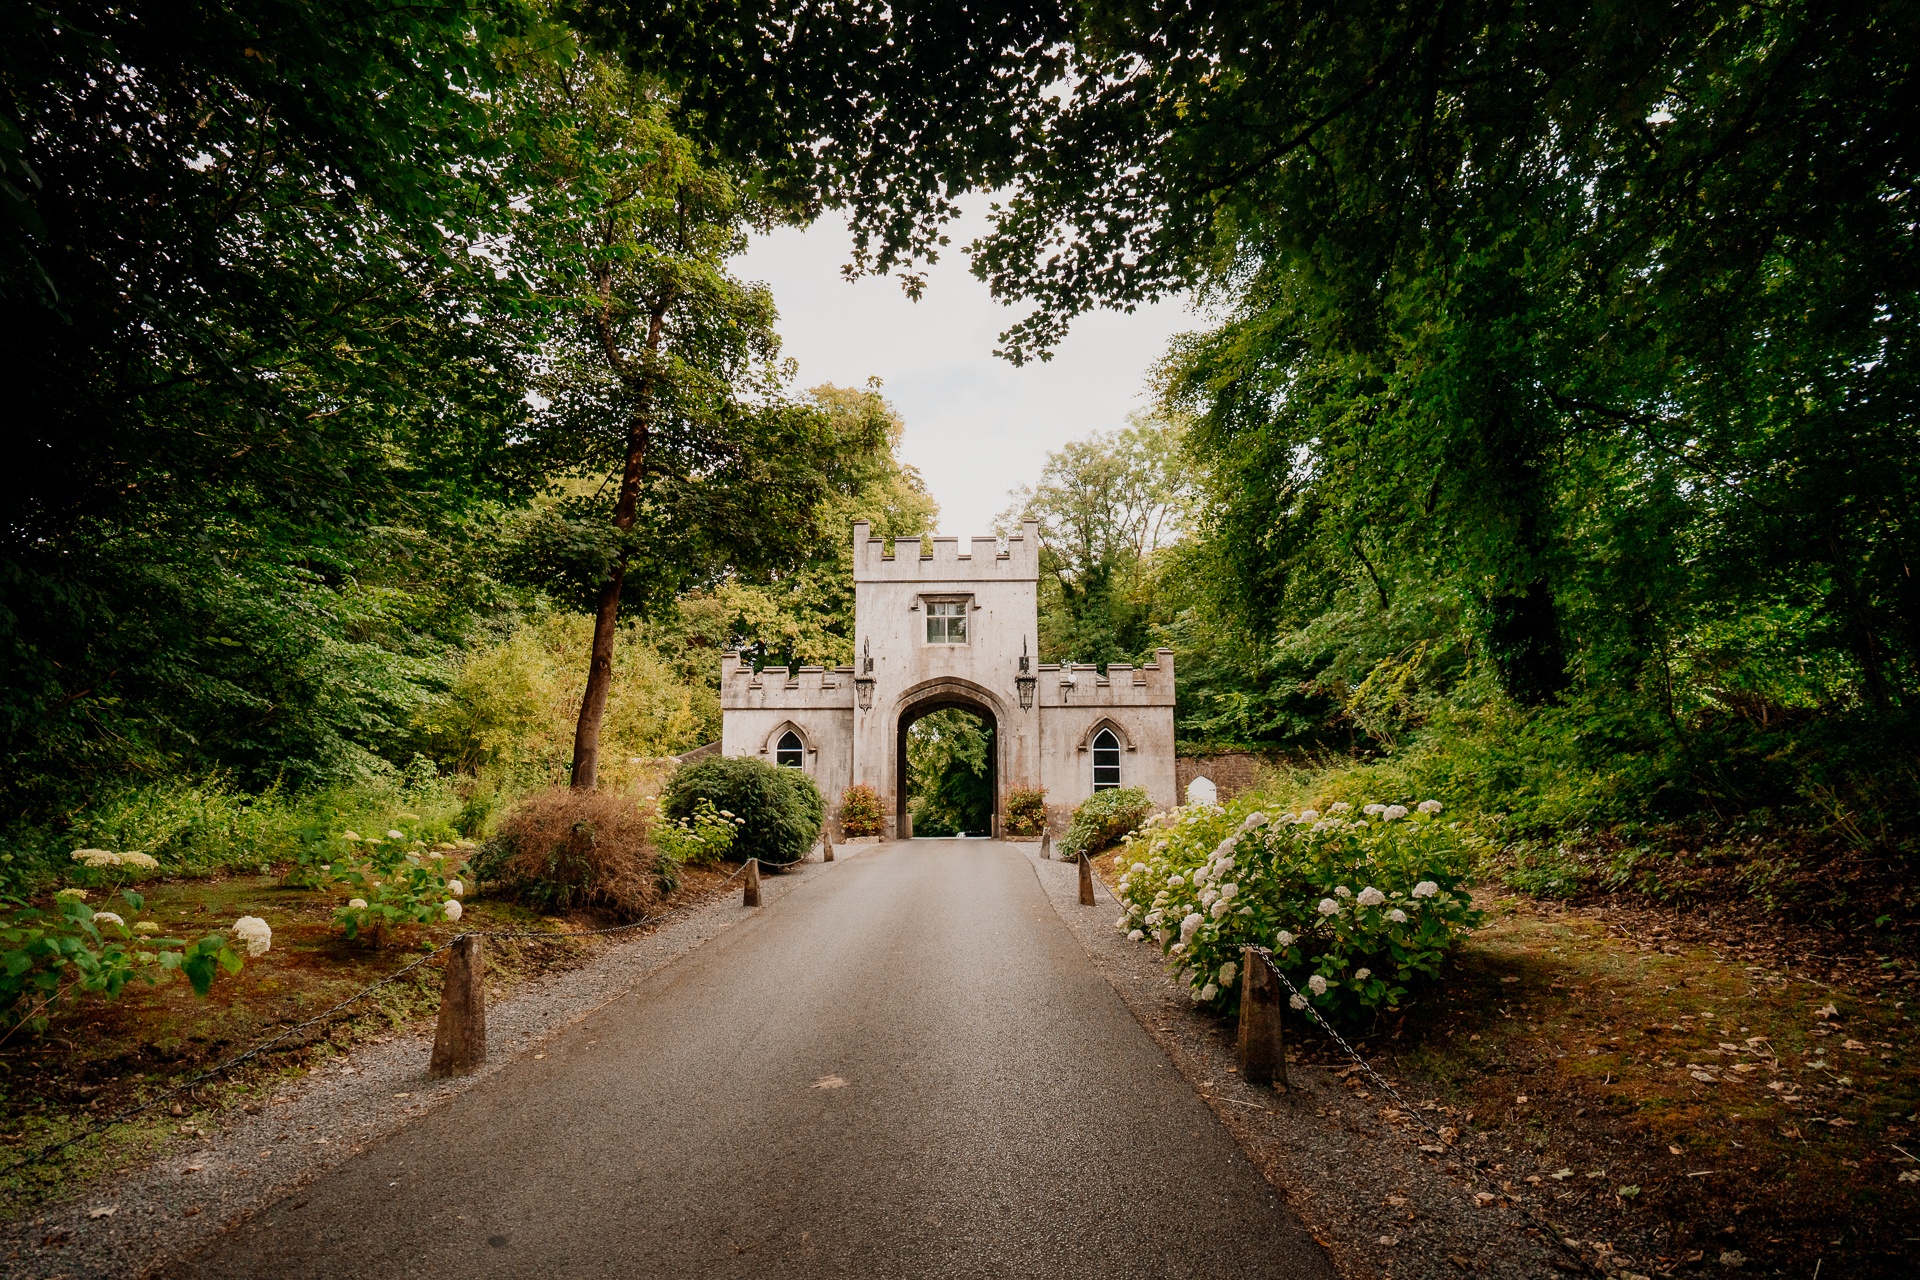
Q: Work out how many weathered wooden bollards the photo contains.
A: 6